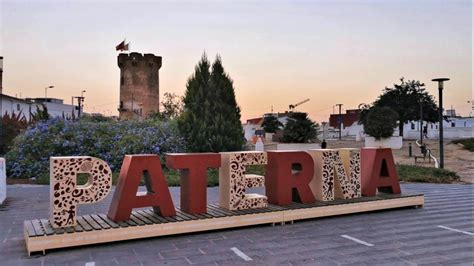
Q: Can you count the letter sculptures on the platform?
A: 7